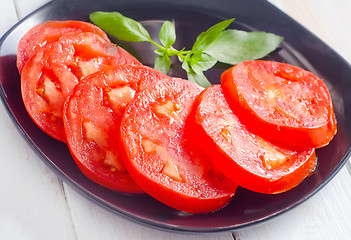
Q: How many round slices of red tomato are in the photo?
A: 6